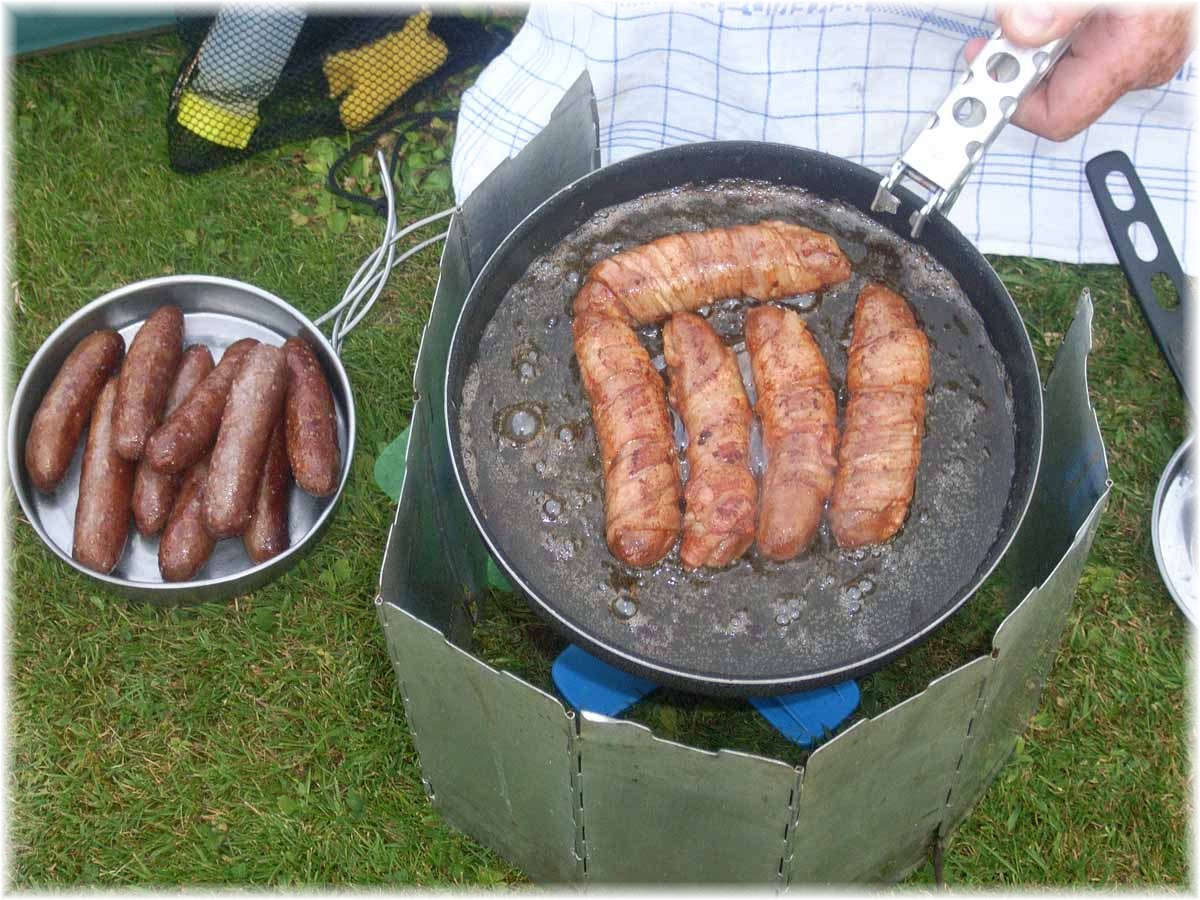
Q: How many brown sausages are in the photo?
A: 9